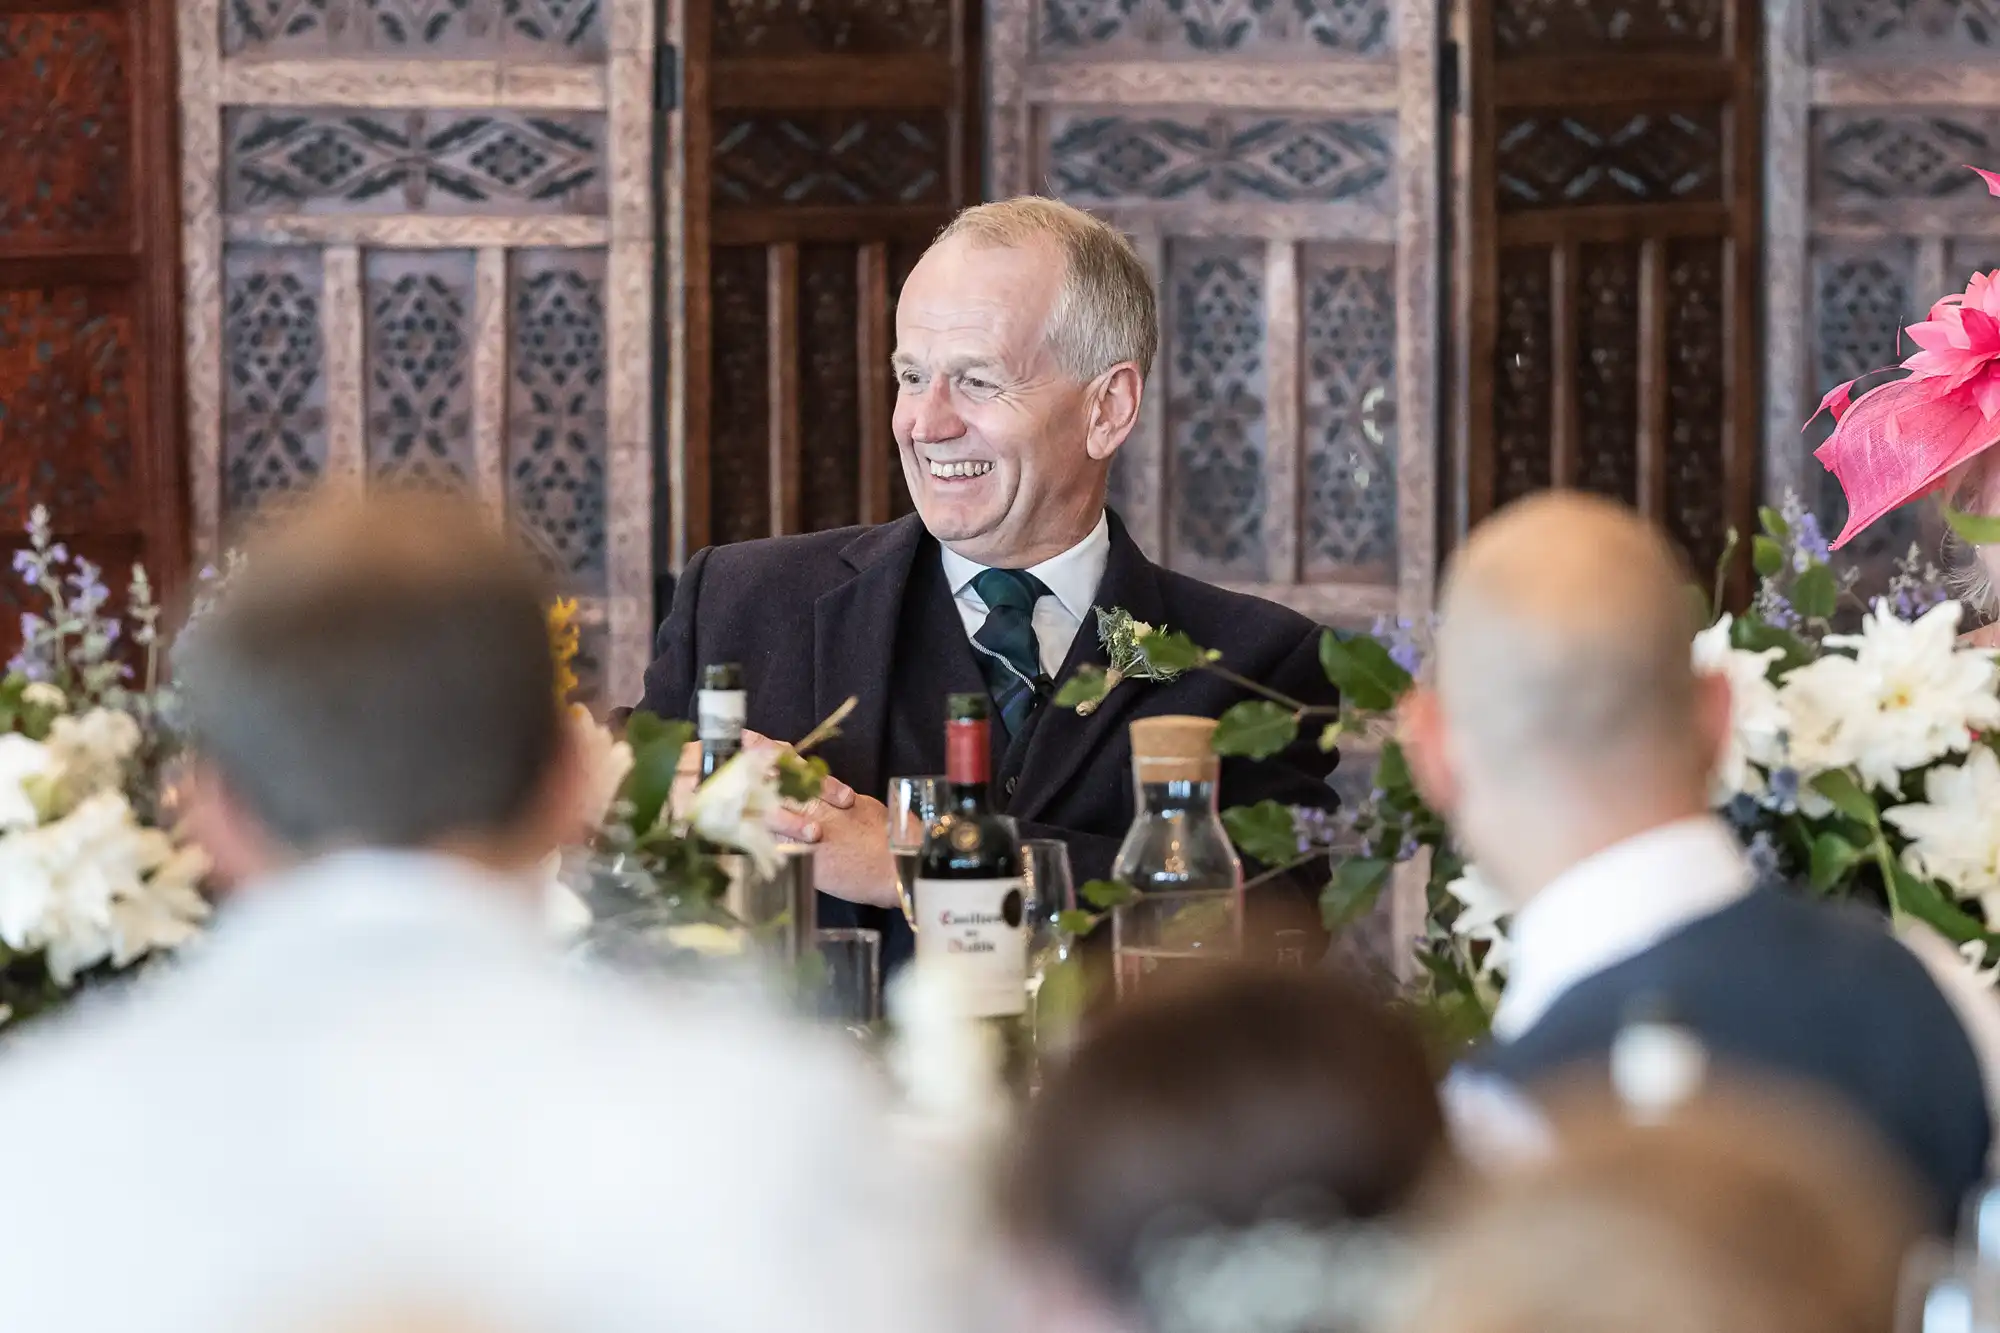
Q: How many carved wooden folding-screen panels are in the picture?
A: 6